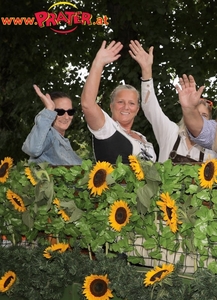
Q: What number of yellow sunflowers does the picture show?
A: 13